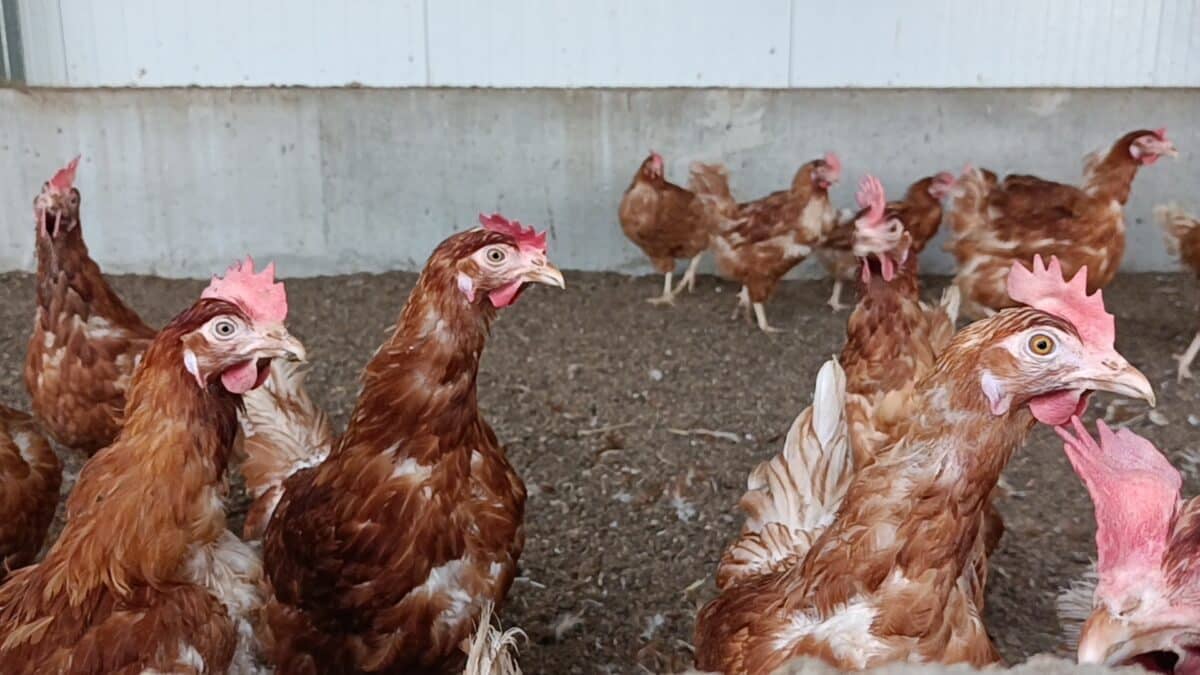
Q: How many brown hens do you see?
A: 12